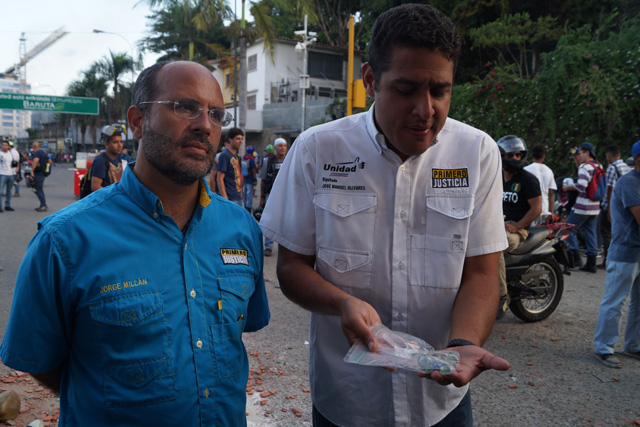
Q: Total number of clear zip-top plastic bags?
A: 1